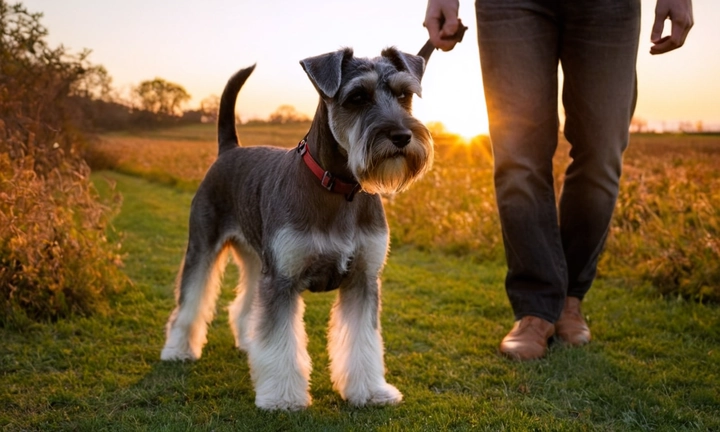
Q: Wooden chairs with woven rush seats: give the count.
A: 0